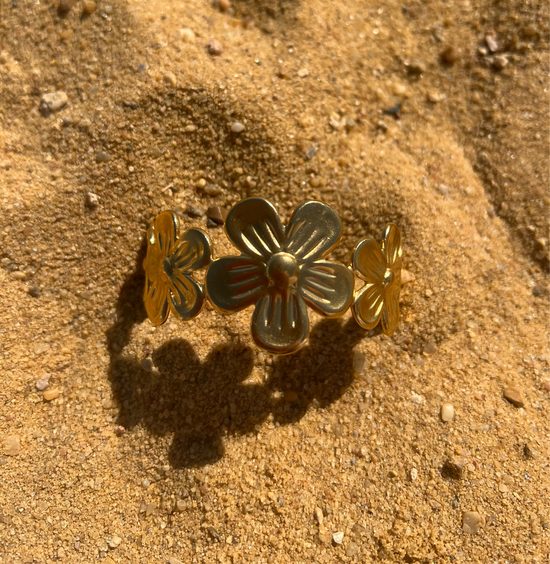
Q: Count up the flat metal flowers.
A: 3